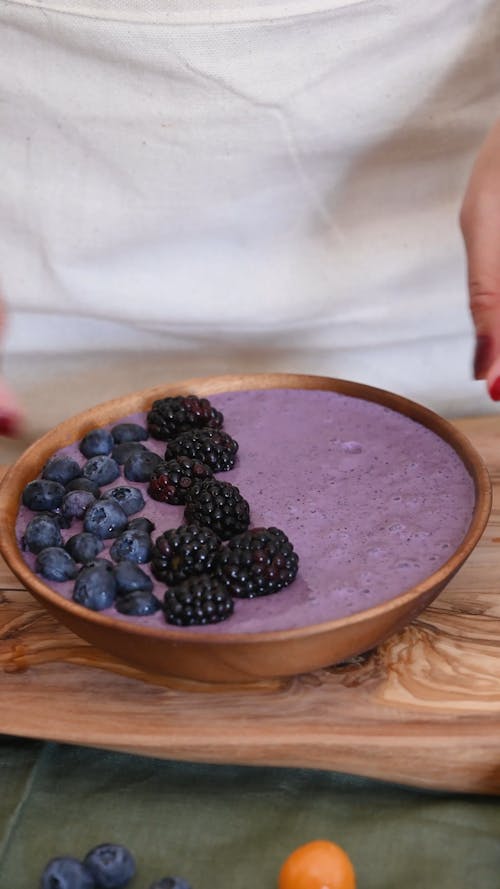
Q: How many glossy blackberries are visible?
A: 7